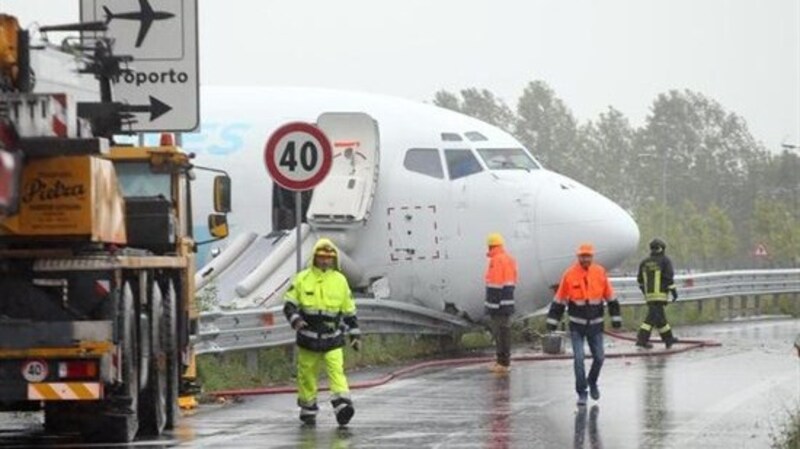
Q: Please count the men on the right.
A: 3